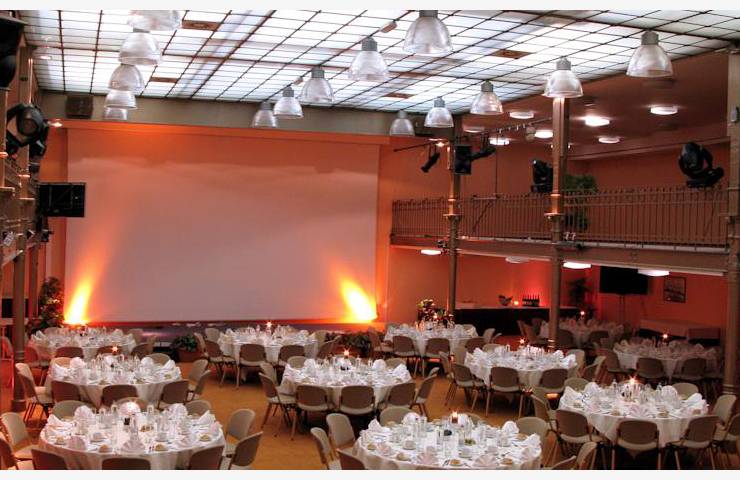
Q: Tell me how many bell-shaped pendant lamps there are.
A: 15